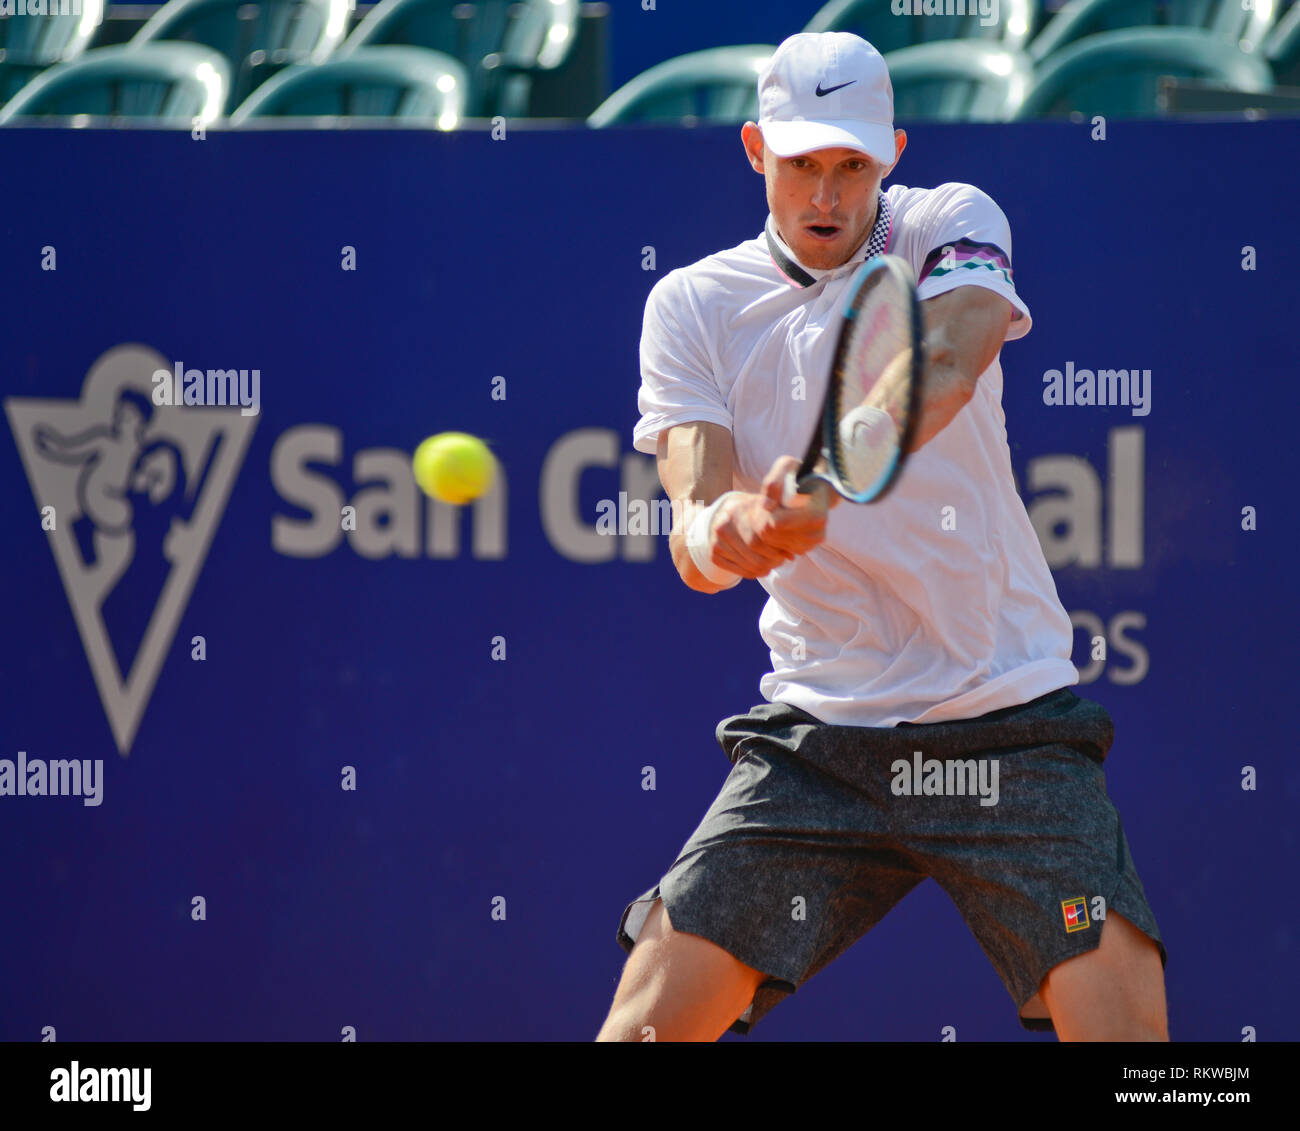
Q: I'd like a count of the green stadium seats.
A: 11